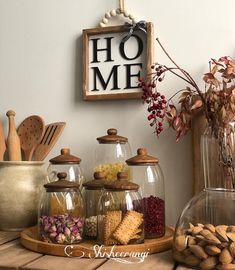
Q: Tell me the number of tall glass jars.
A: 3